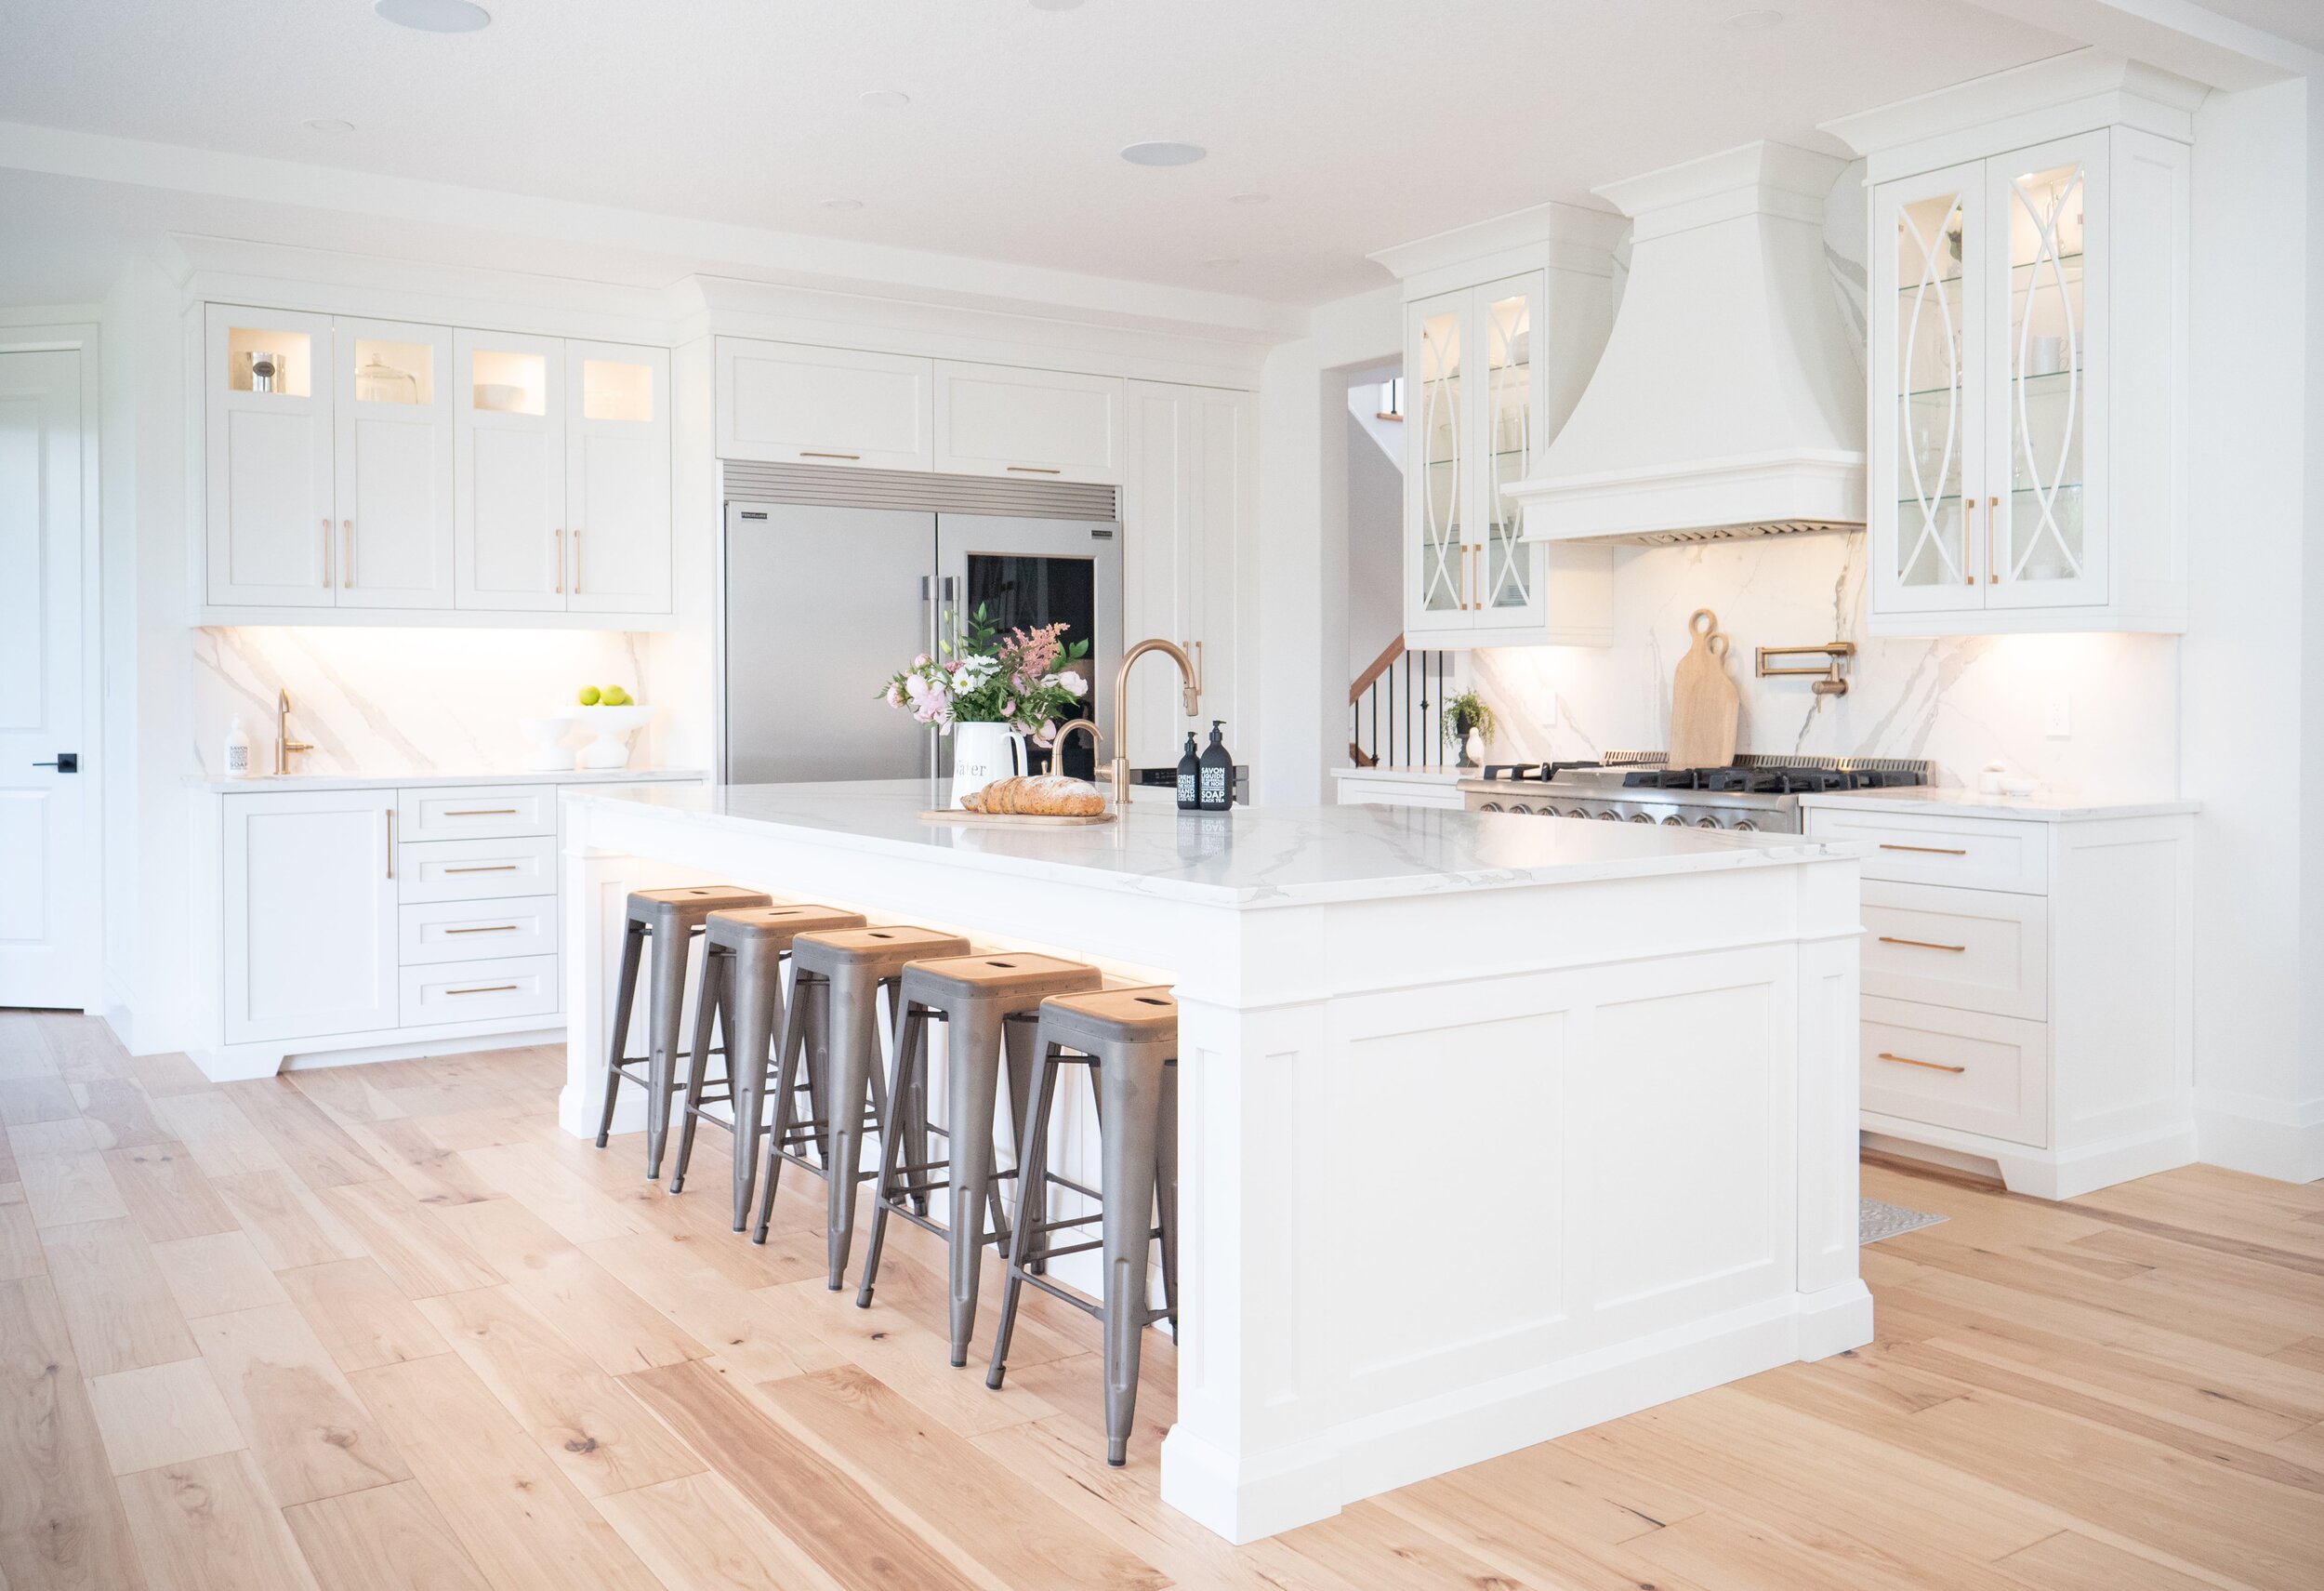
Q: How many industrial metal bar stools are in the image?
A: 5